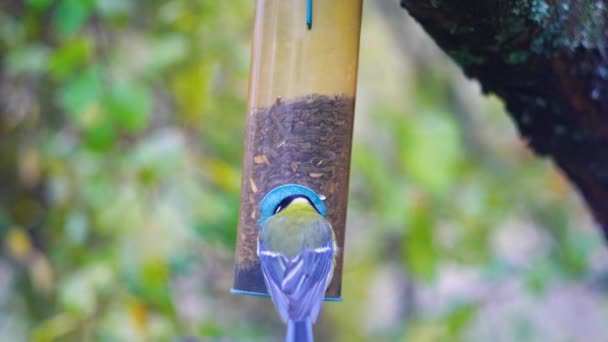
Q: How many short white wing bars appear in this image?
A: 2